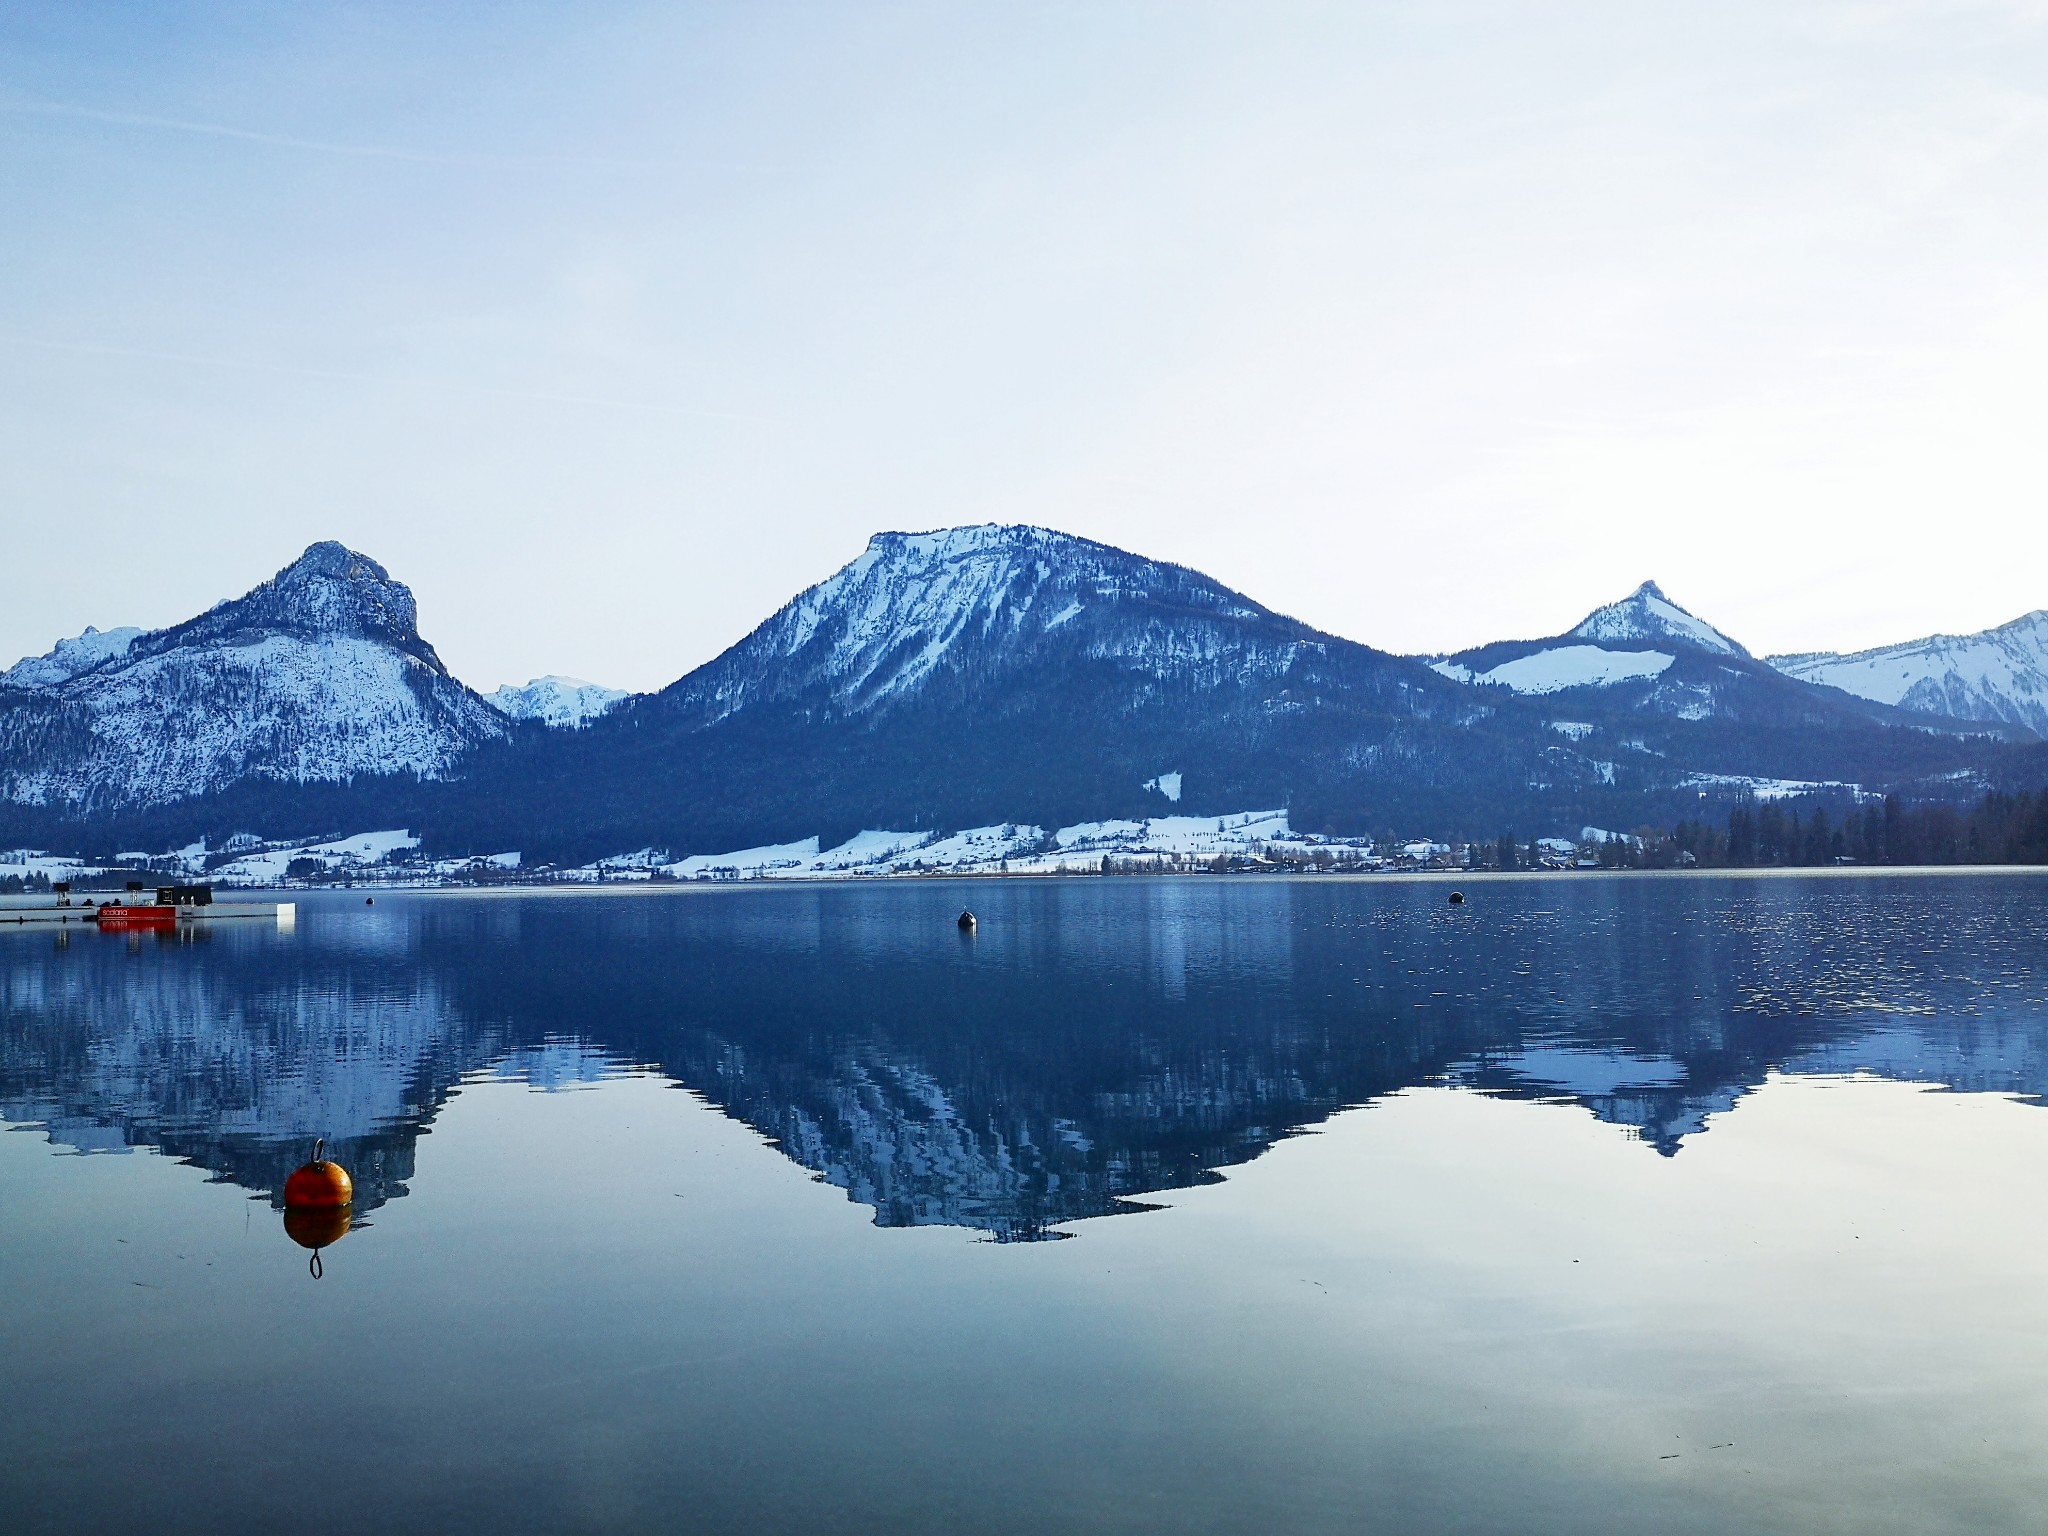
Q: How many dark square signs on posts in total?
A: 2